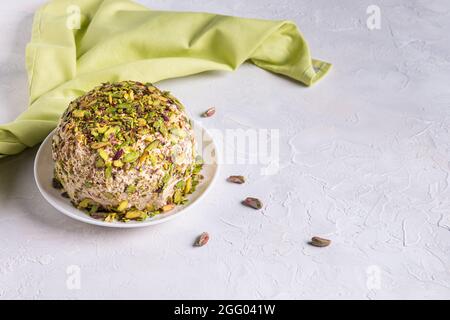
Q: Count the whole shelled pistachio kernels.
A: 5